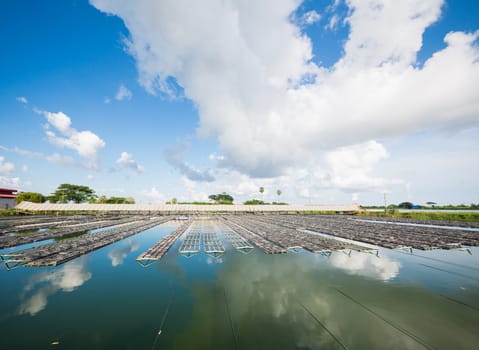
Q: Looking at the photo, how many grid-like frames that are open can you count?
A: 3